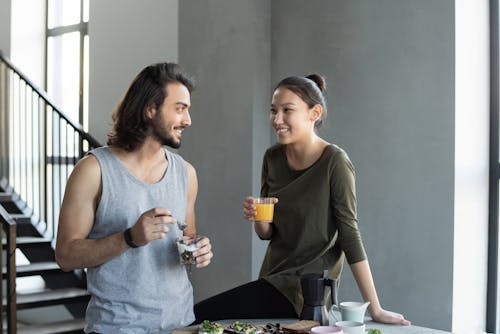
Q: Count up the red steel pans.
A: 0